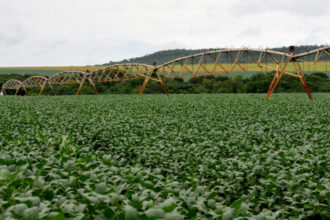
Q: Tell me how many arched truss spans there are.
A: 6